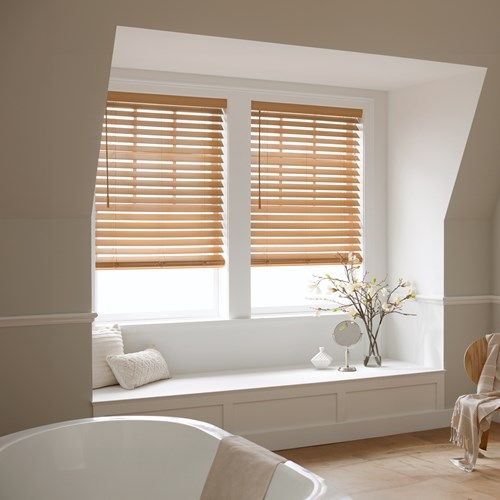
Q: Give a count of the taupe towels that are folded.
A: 1